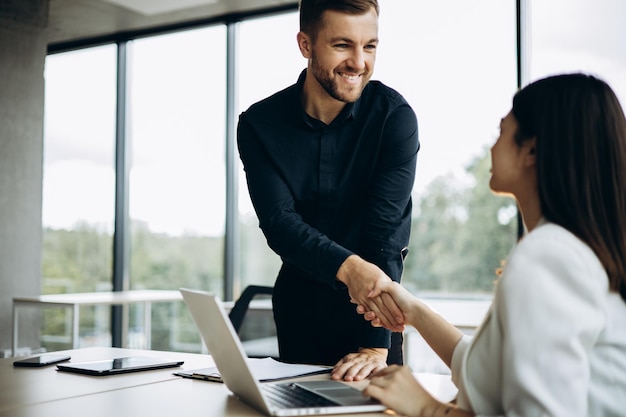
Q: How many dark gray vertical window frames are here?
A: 3